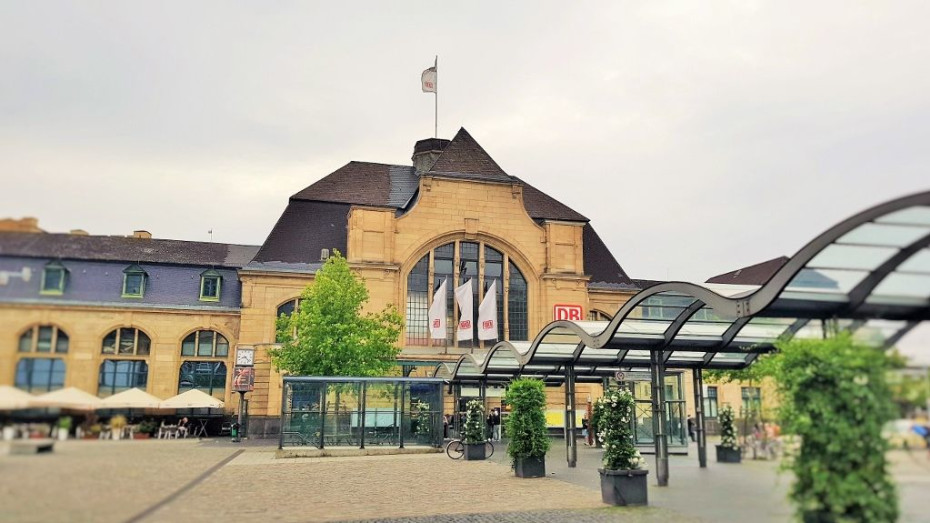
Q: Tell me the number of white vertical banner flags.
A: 3